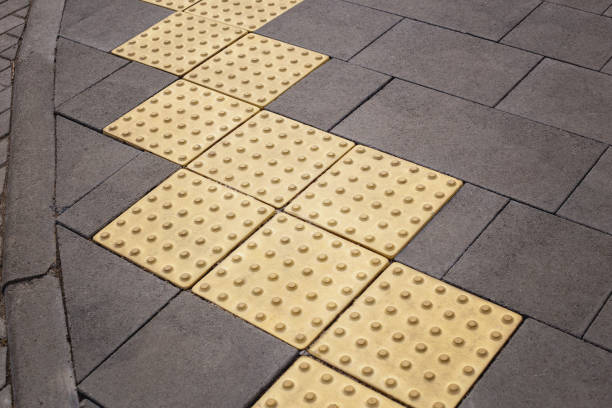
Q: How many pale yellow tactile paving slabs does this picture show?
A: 11